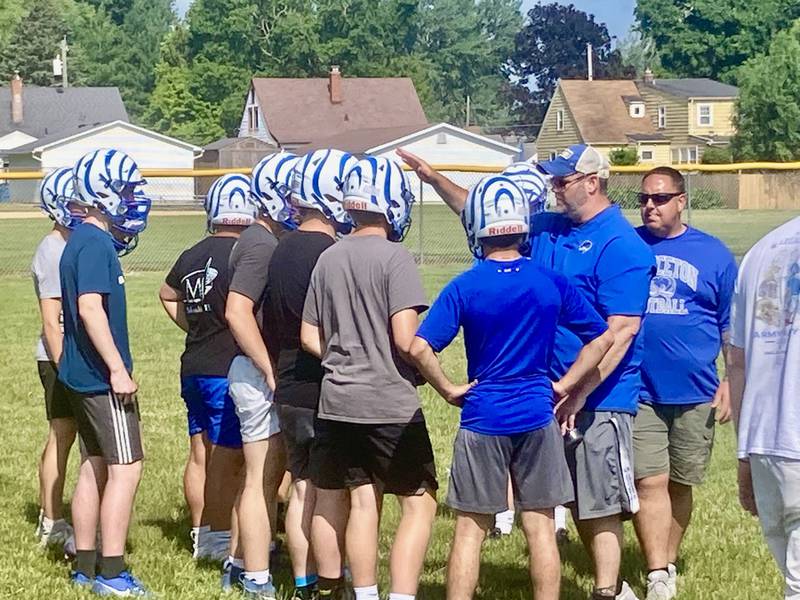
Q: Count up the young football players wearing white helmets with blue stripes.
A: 8